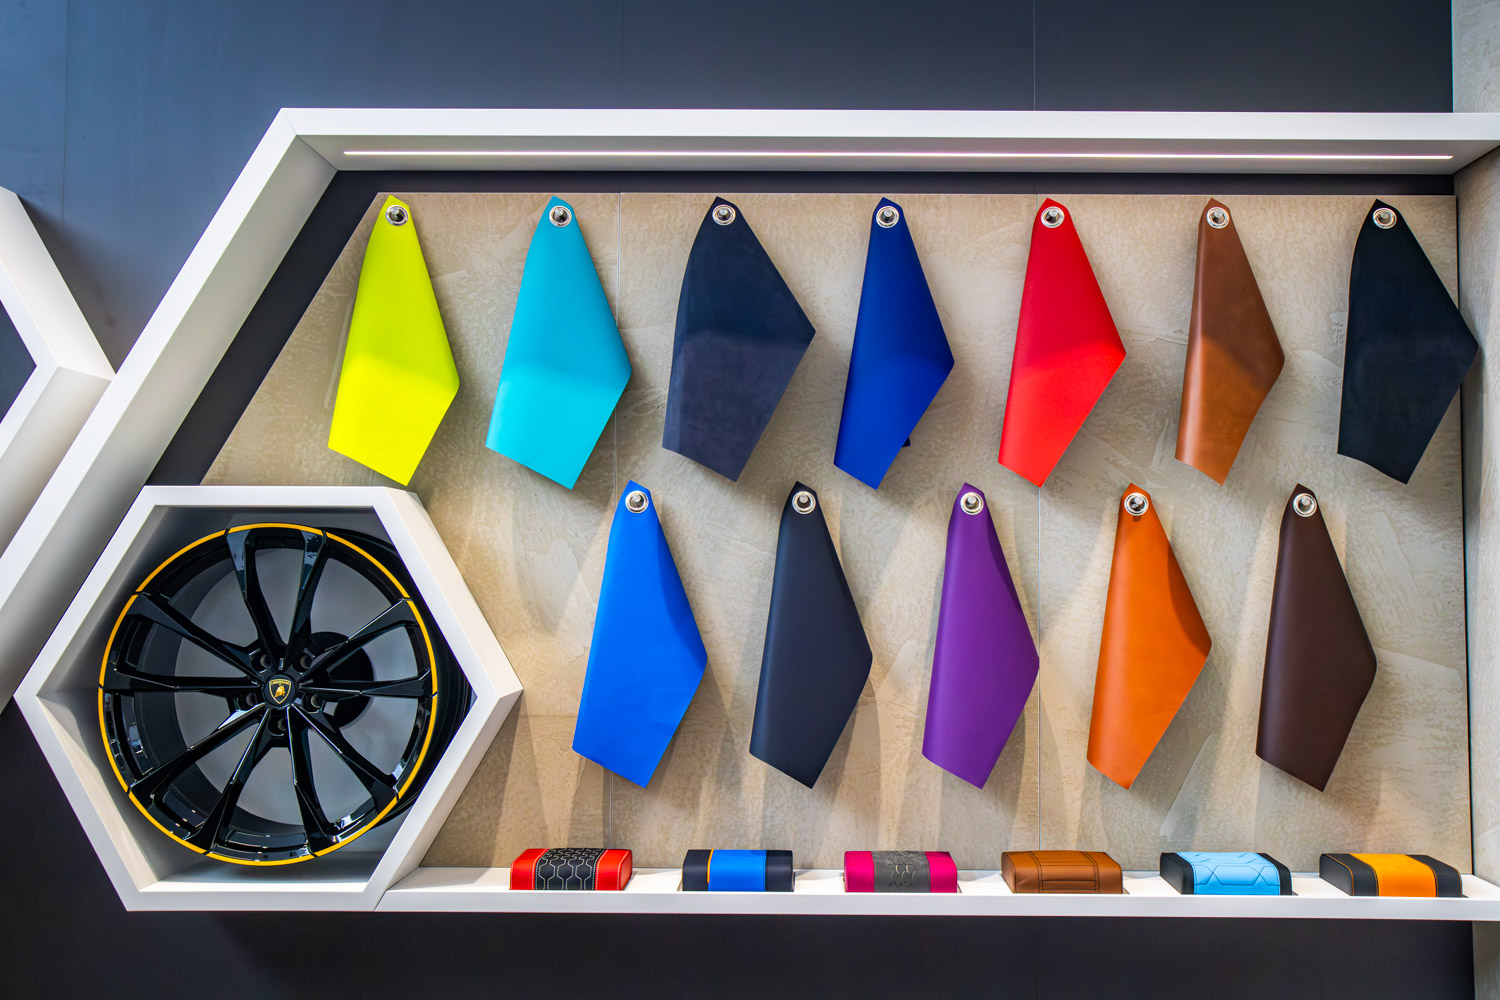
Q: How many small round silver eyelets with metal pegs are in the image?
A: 12